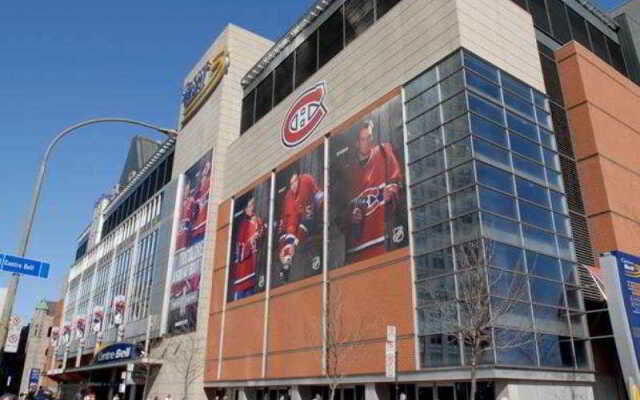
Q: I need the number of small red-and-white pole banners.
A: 5